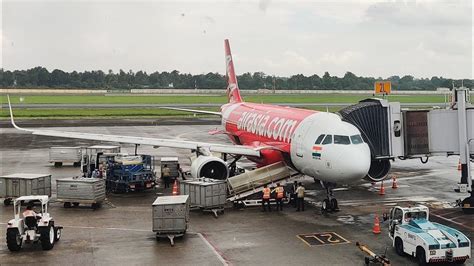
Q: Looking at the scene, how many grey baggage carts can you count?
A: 7